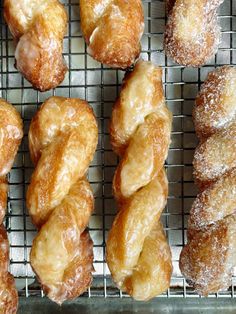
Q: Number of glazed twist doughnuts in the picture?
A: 5